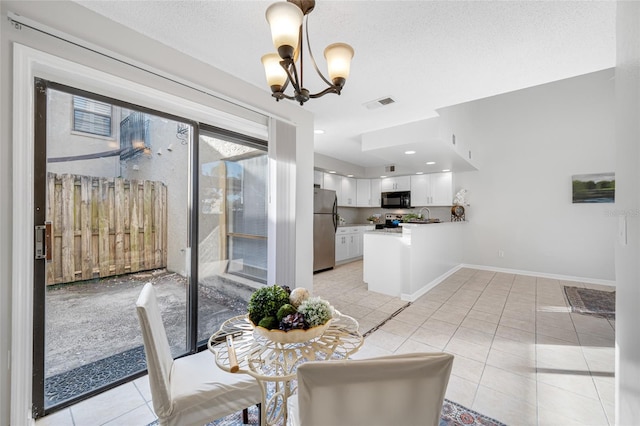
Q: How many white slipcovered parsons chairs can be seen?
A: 2